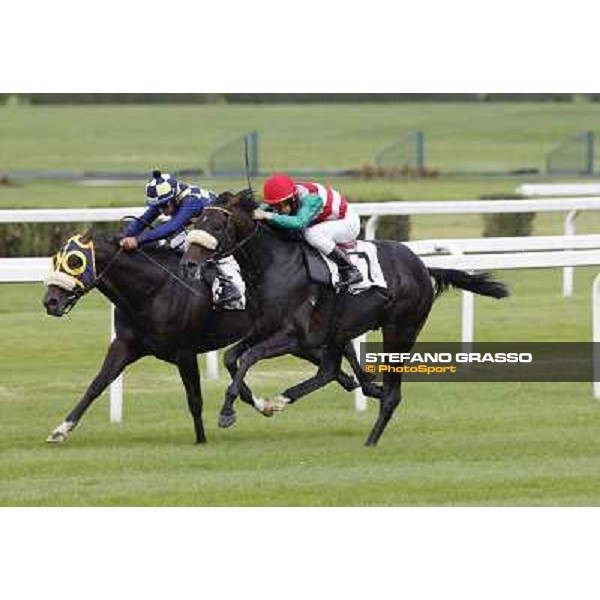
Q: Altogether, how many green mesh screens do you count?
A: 3